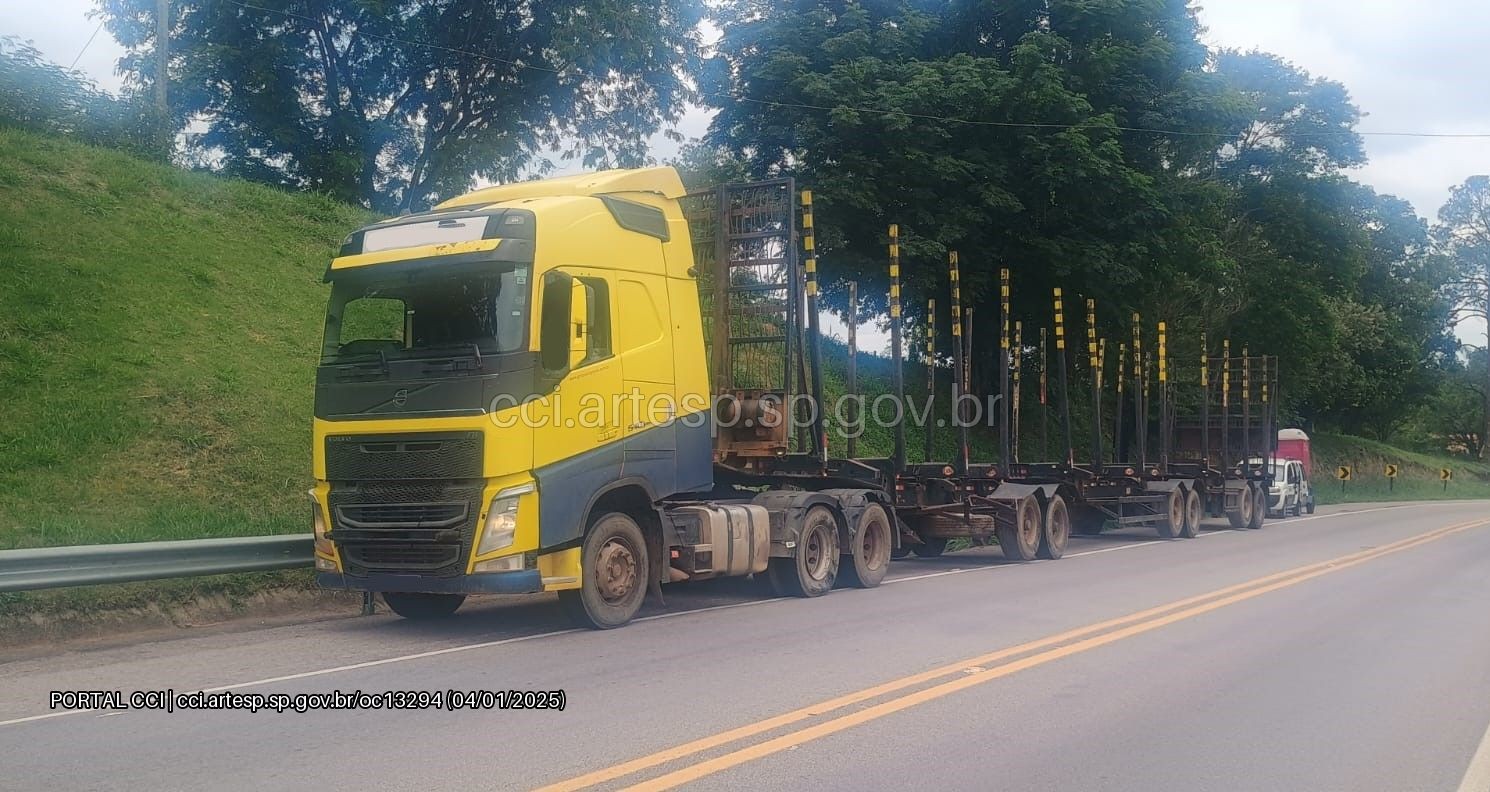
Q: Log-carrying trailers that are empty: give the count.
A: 3